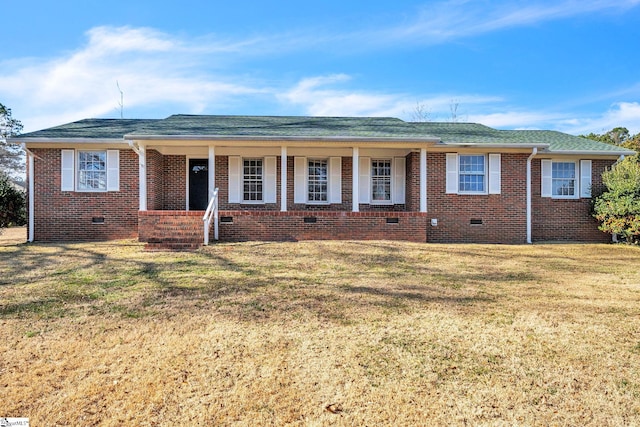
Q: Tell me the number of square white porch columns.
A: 5